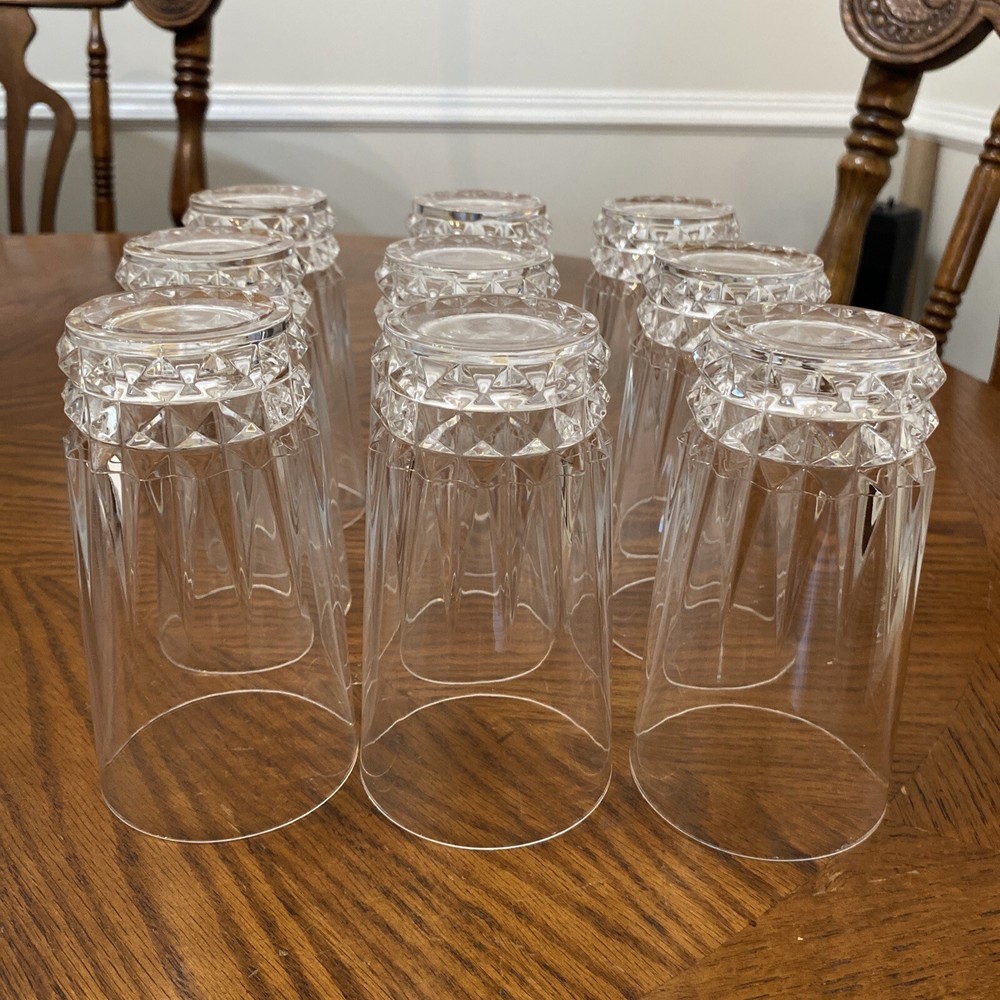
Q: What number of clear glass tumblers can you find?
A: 9